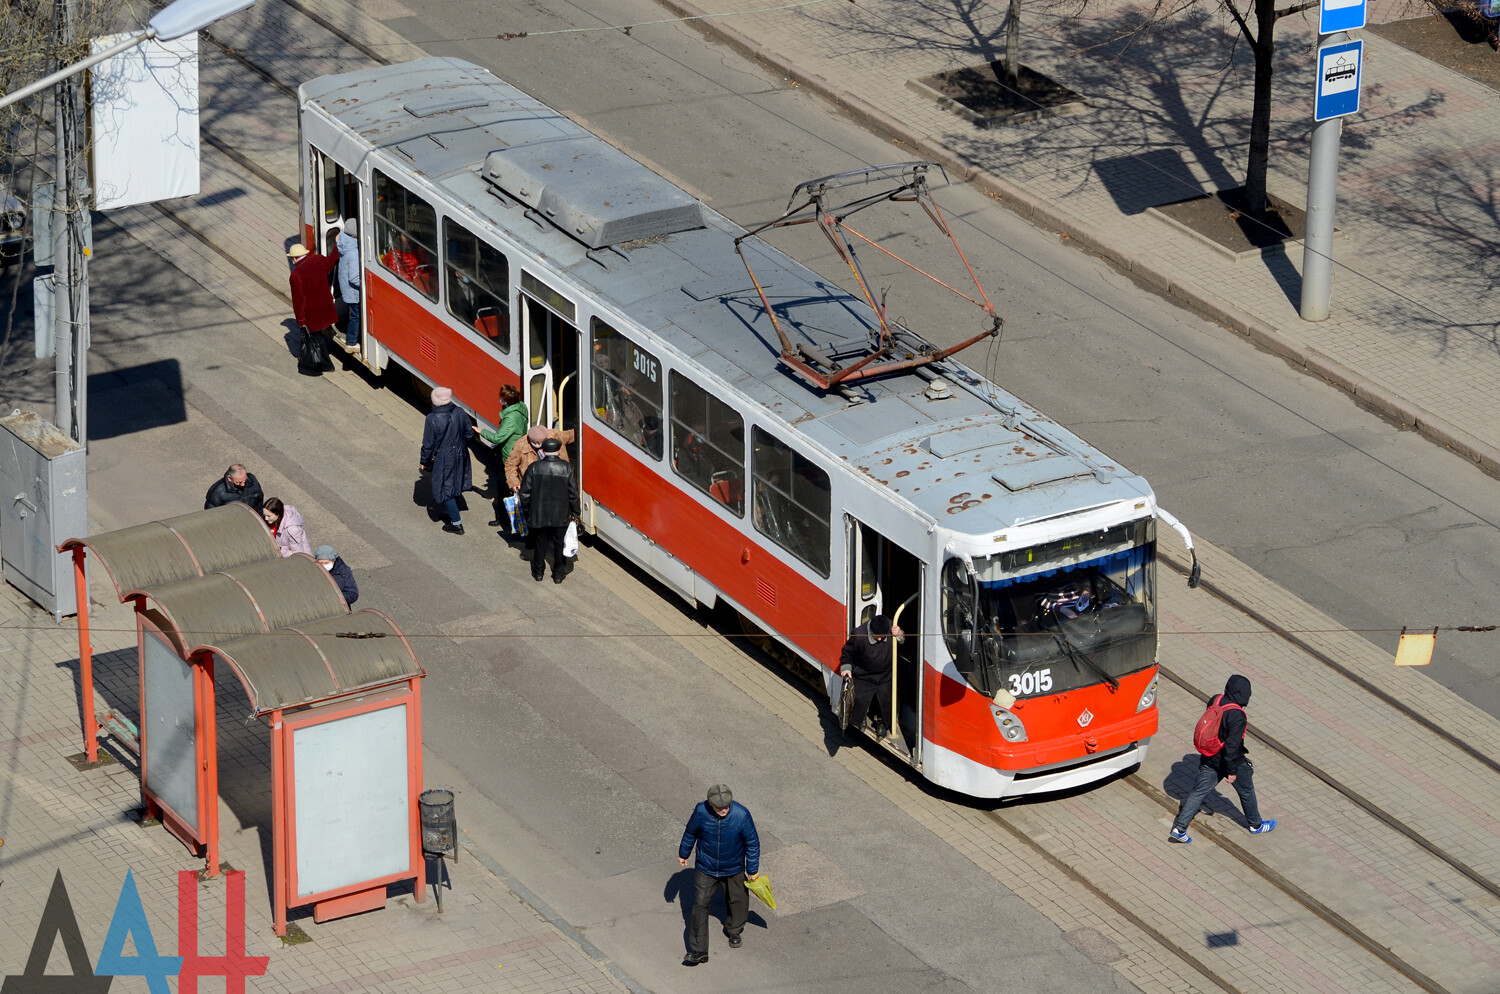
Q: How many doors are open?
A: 3